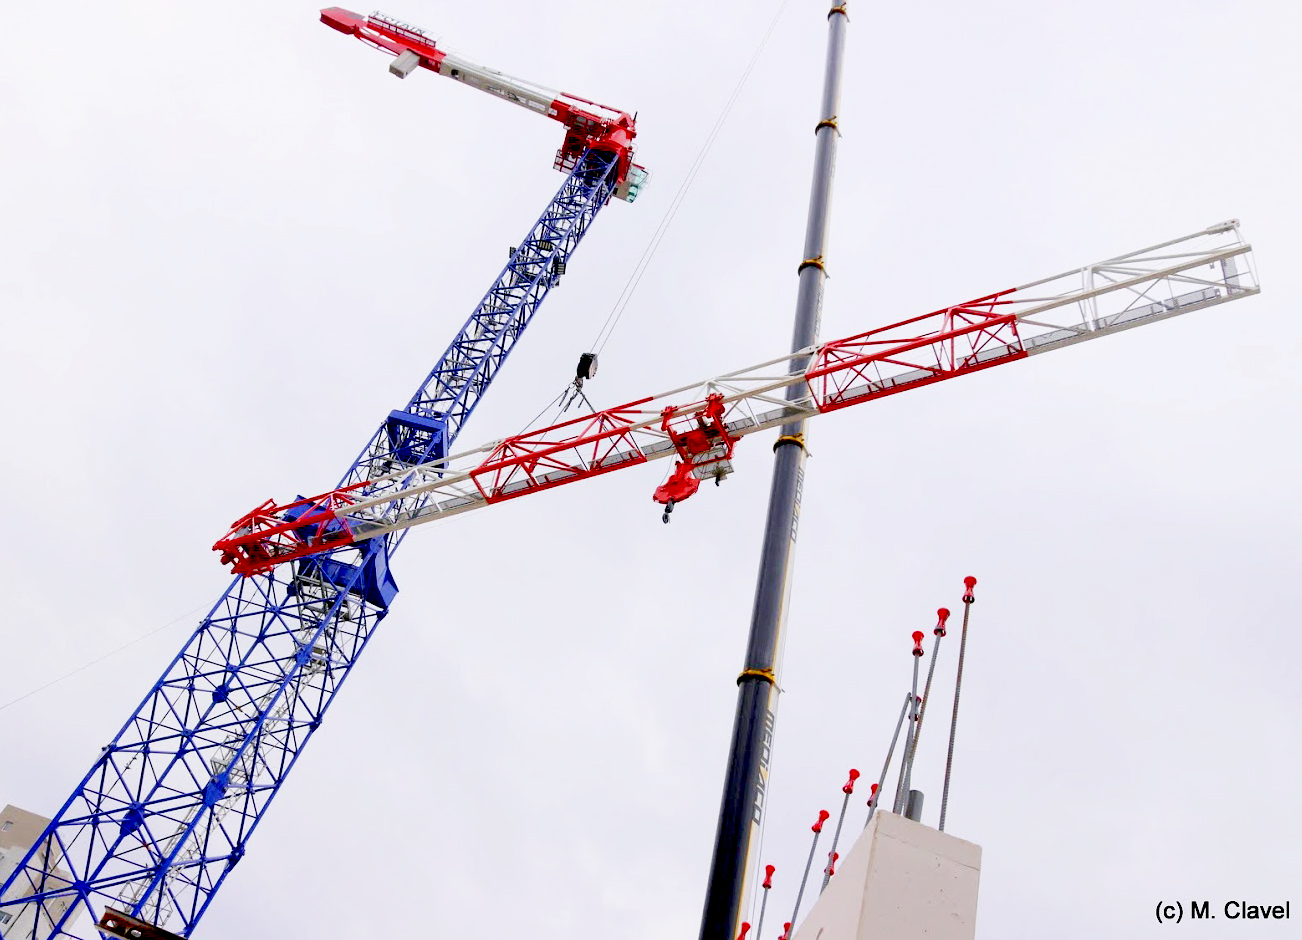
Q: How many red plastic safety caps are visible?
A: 11